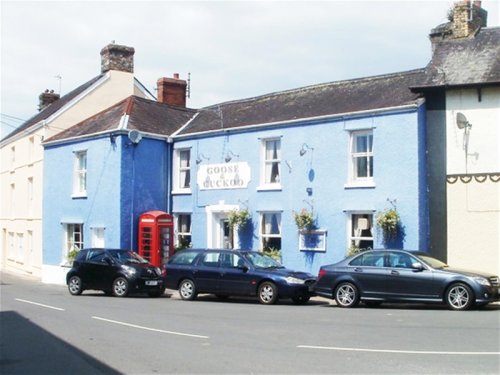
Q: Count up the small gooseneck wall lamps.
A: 3